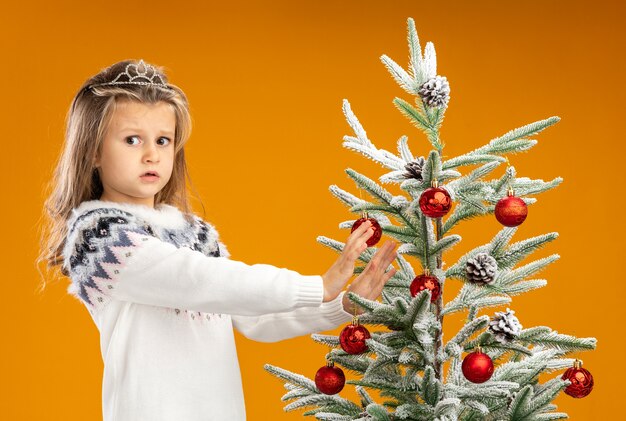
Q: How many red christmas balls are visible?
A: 8